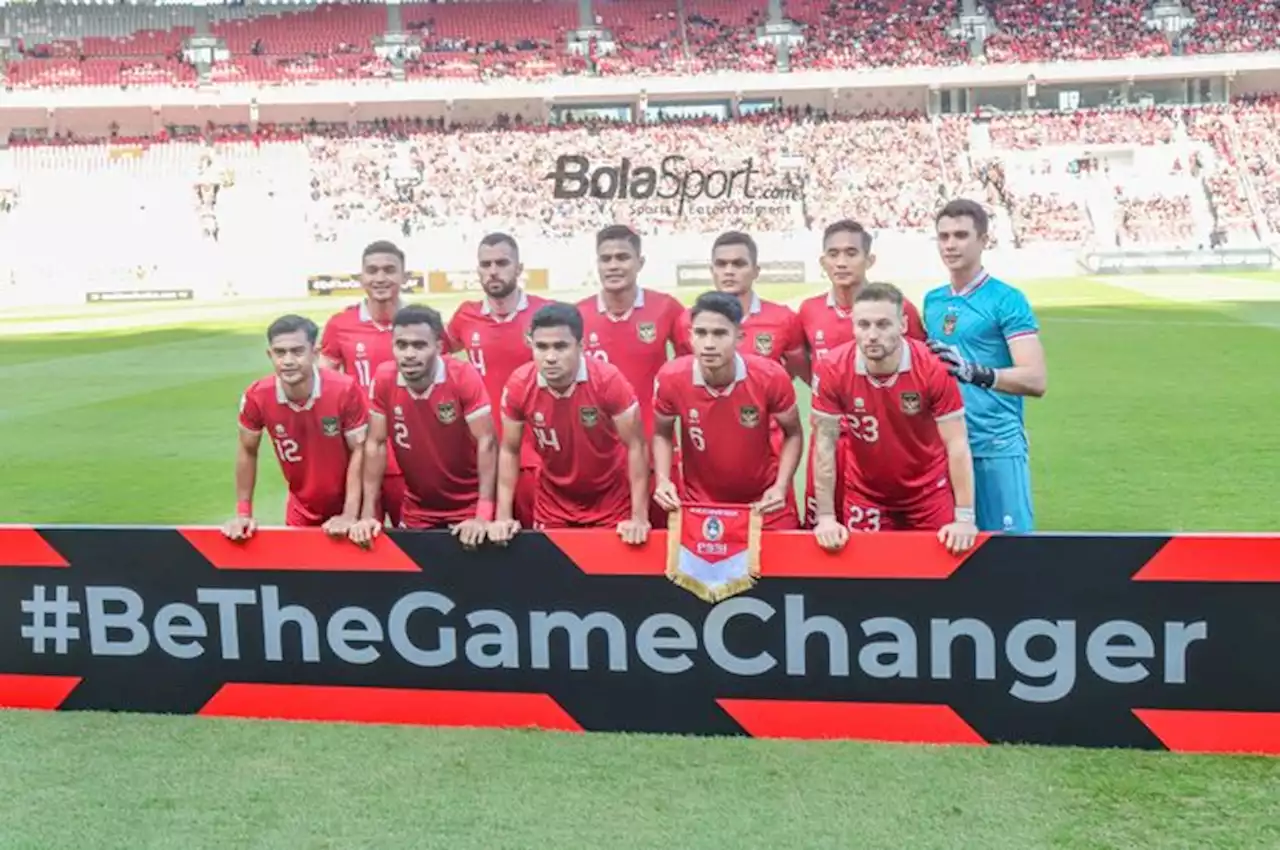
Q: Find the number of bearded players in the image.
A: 3